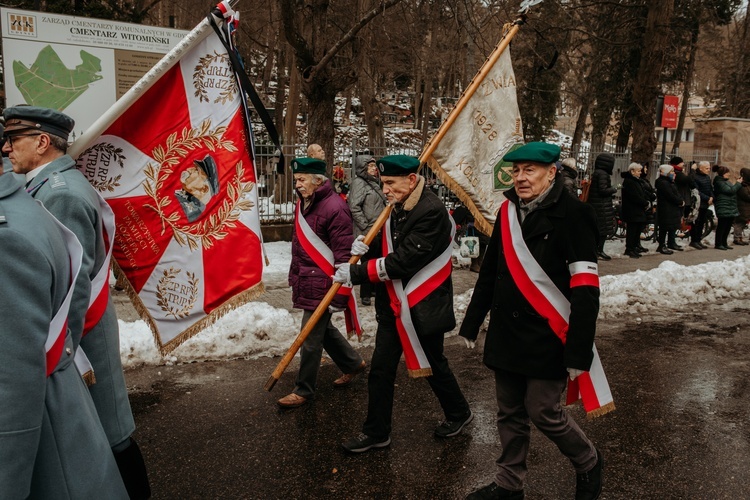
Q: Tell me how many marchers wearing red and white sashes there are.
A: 5